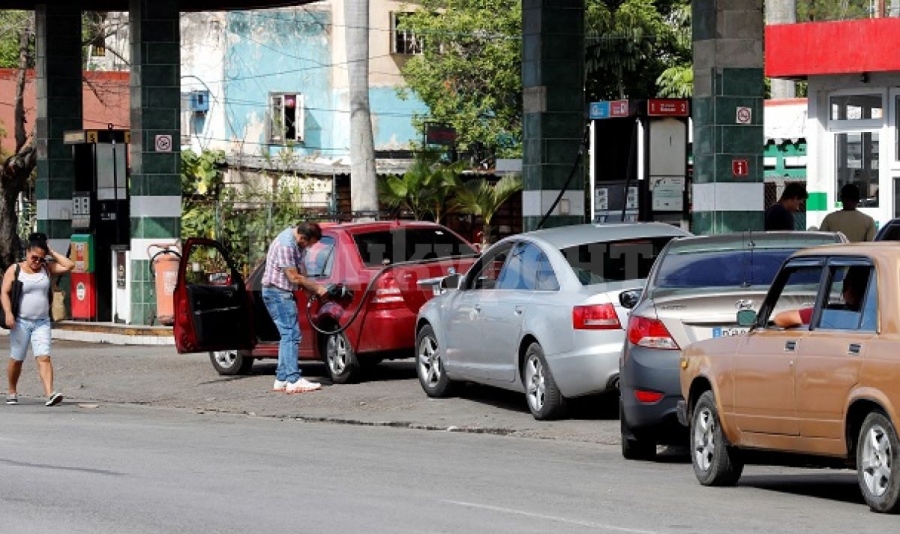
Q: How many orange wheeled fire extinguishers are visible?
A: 1